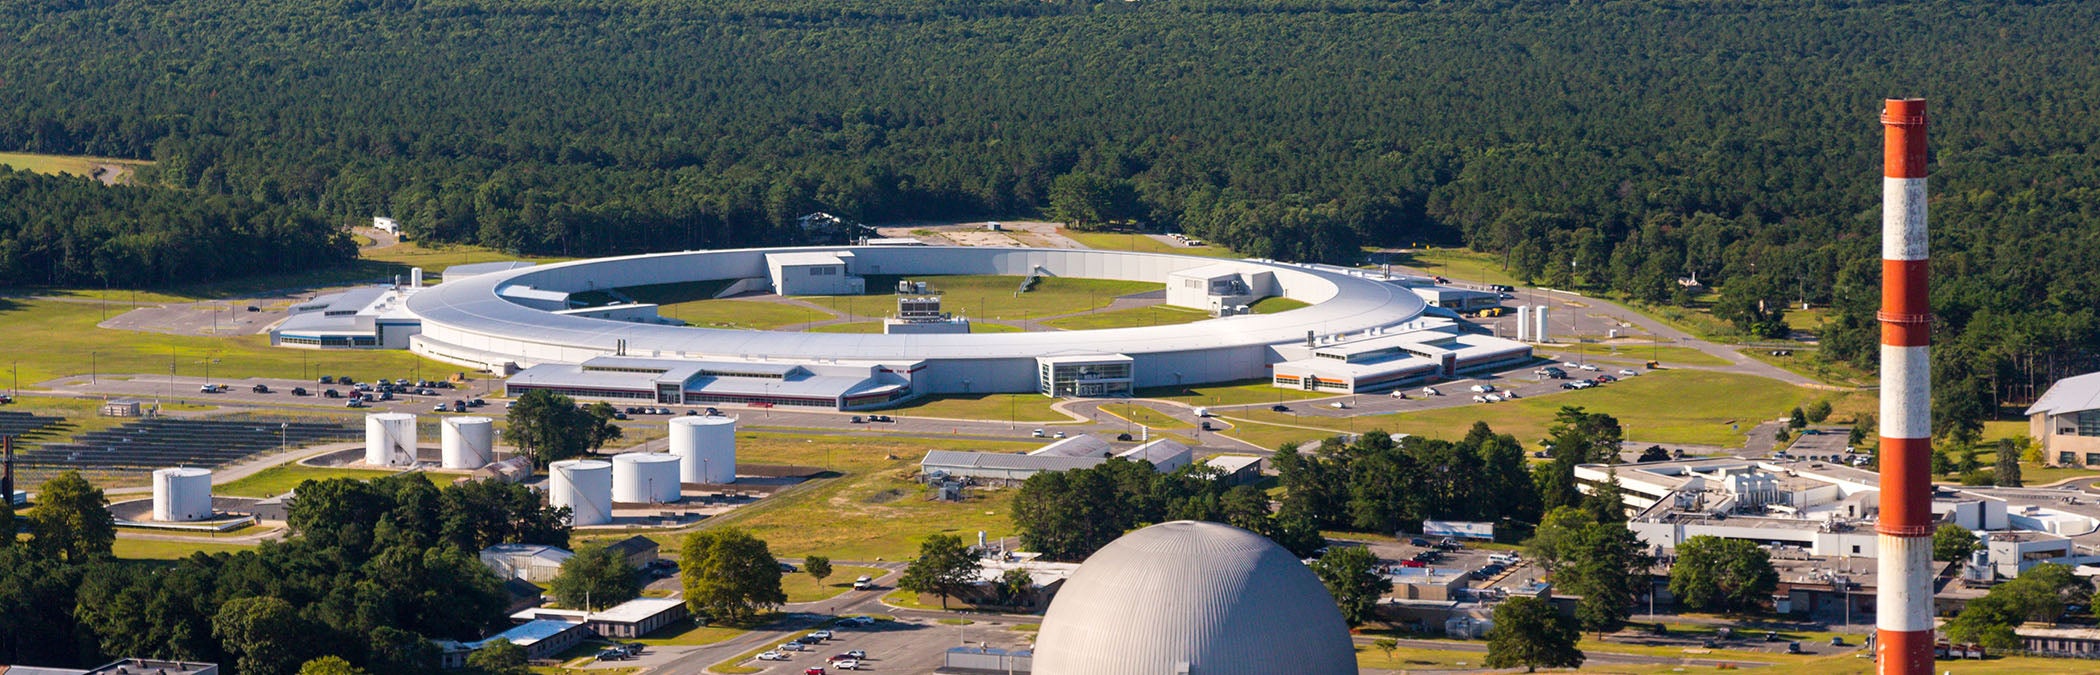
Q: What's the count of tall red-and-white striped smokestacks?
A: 1